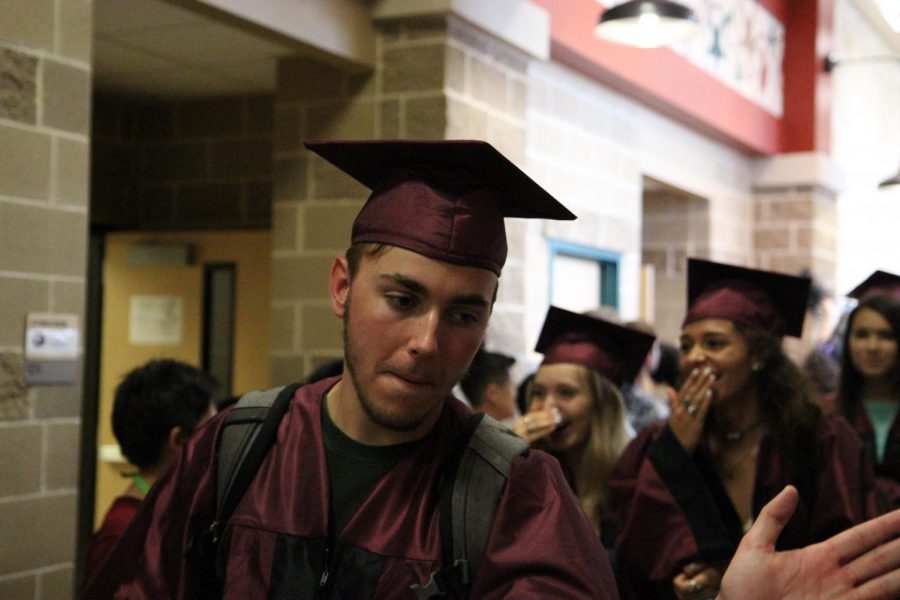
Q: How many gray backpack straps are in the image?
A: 2